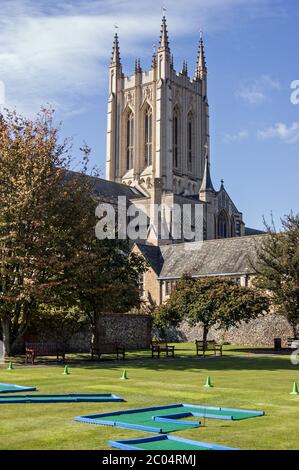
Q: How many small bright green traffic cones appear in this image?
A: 5